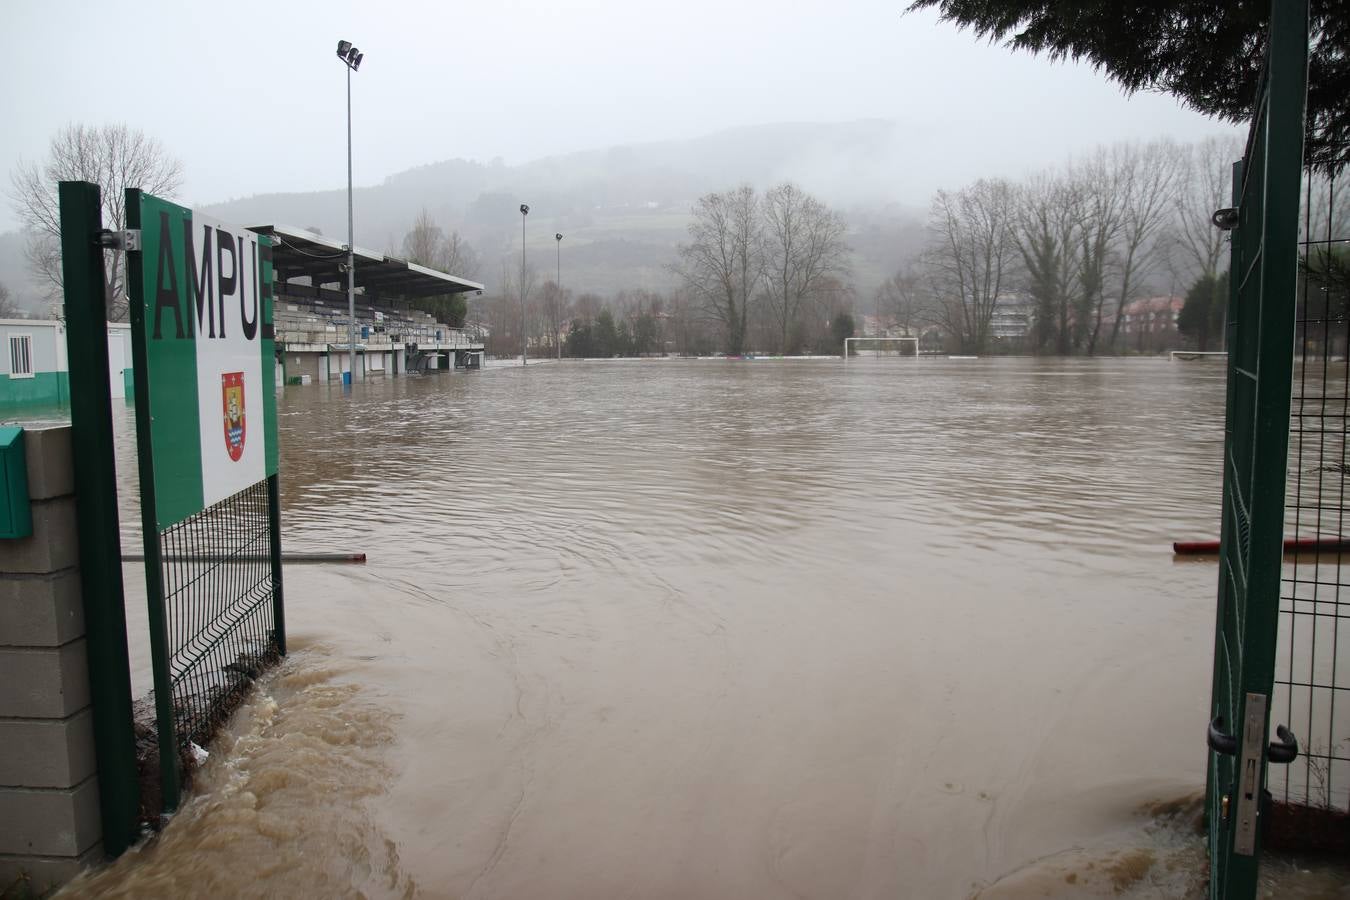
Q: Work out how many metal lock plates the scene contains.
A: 1